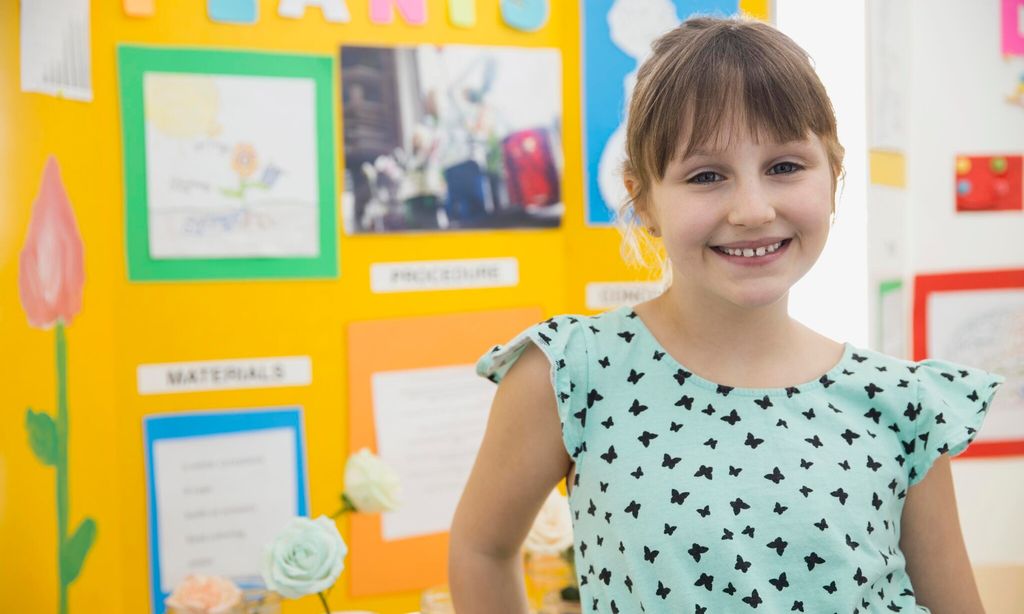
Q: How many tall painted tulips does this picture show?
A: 1